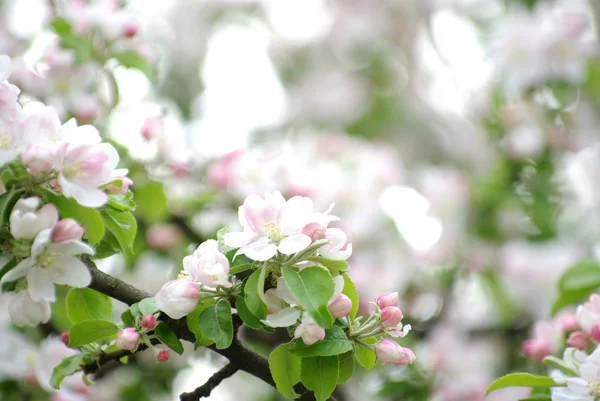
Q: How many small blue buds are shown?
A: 0